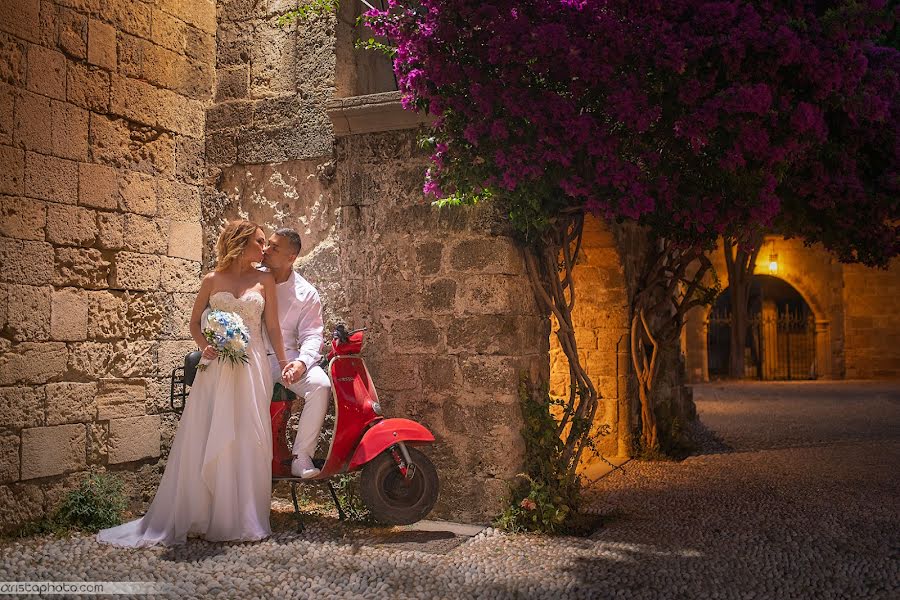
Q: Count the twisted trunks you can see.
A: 2